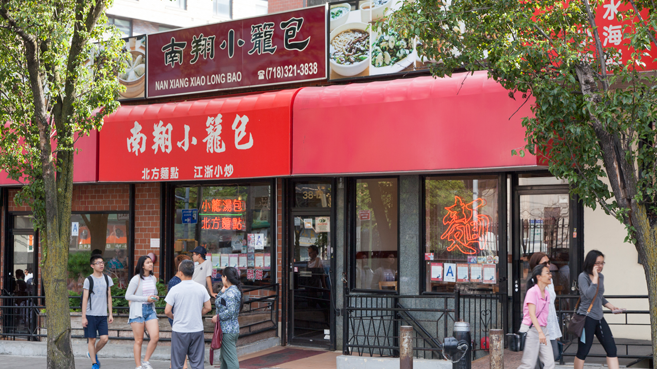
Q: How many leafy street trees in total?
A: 2